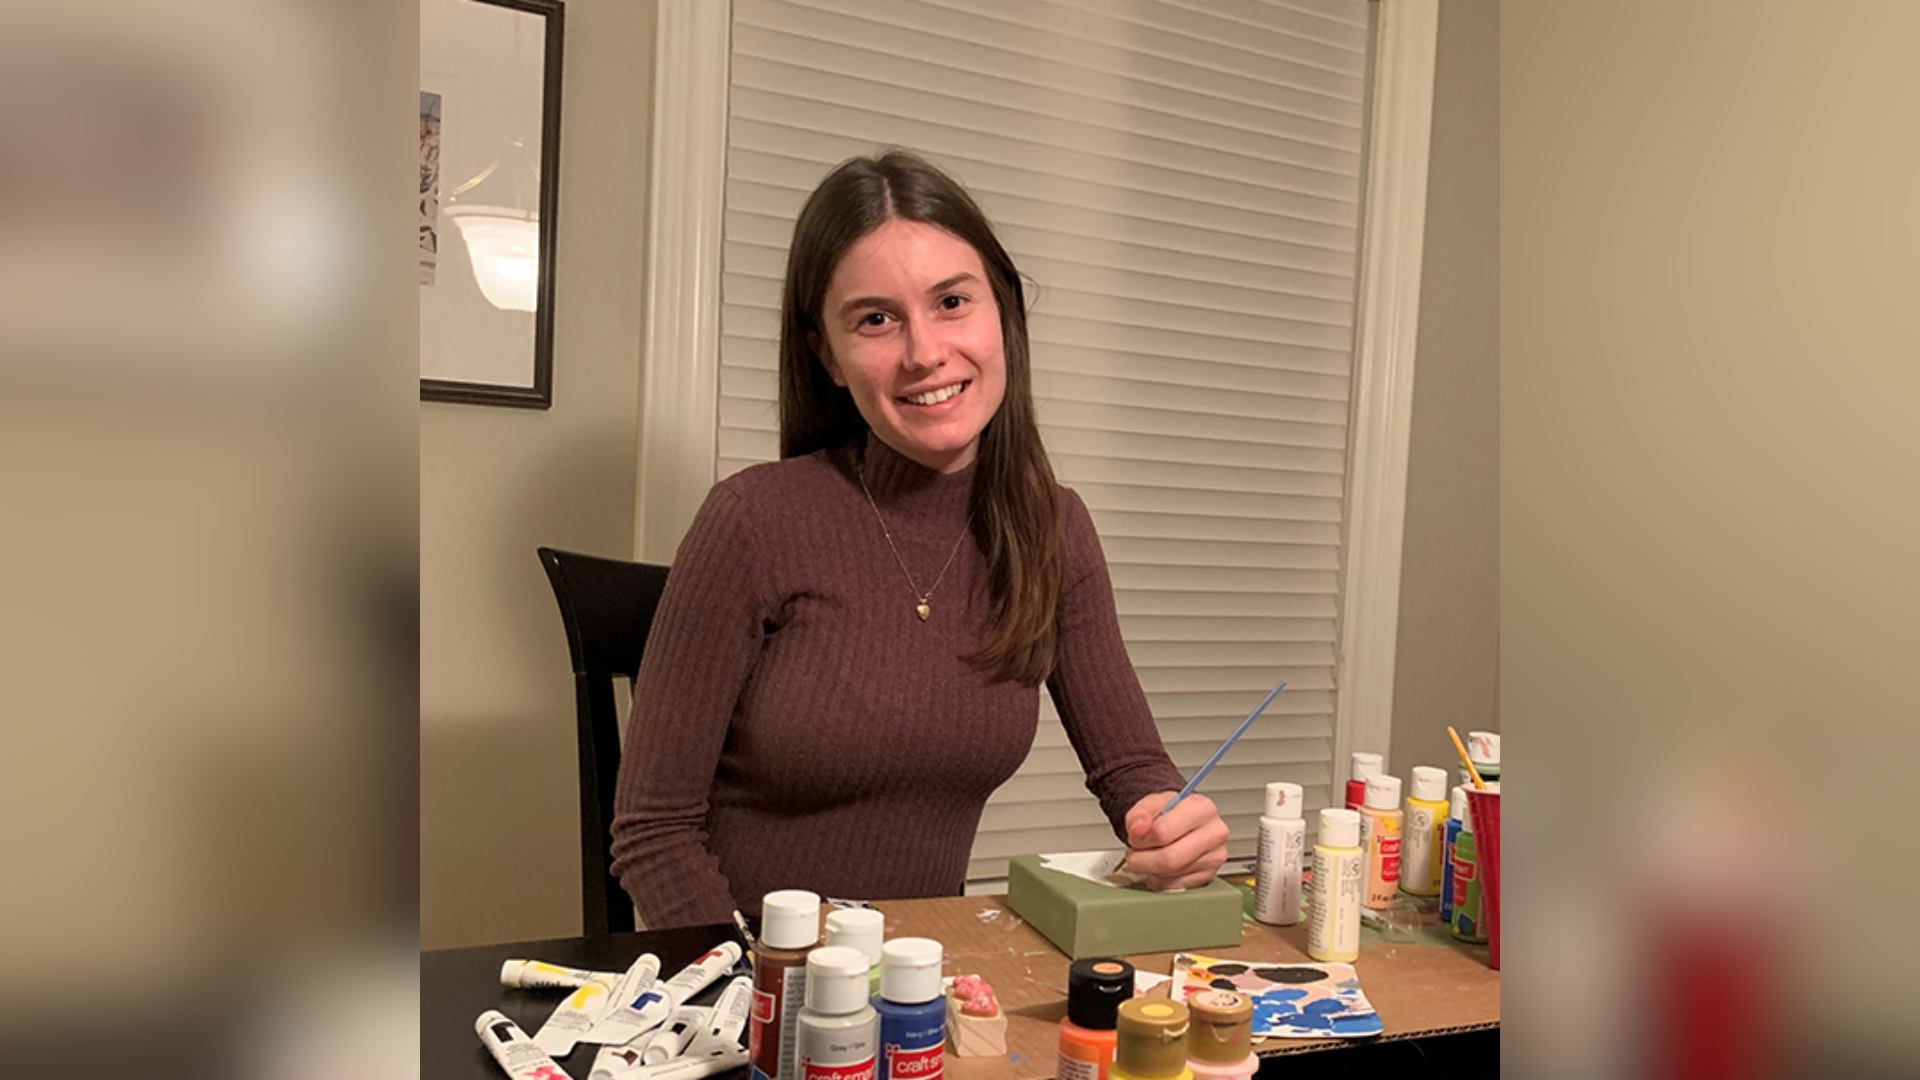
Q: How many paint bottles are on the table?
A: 15